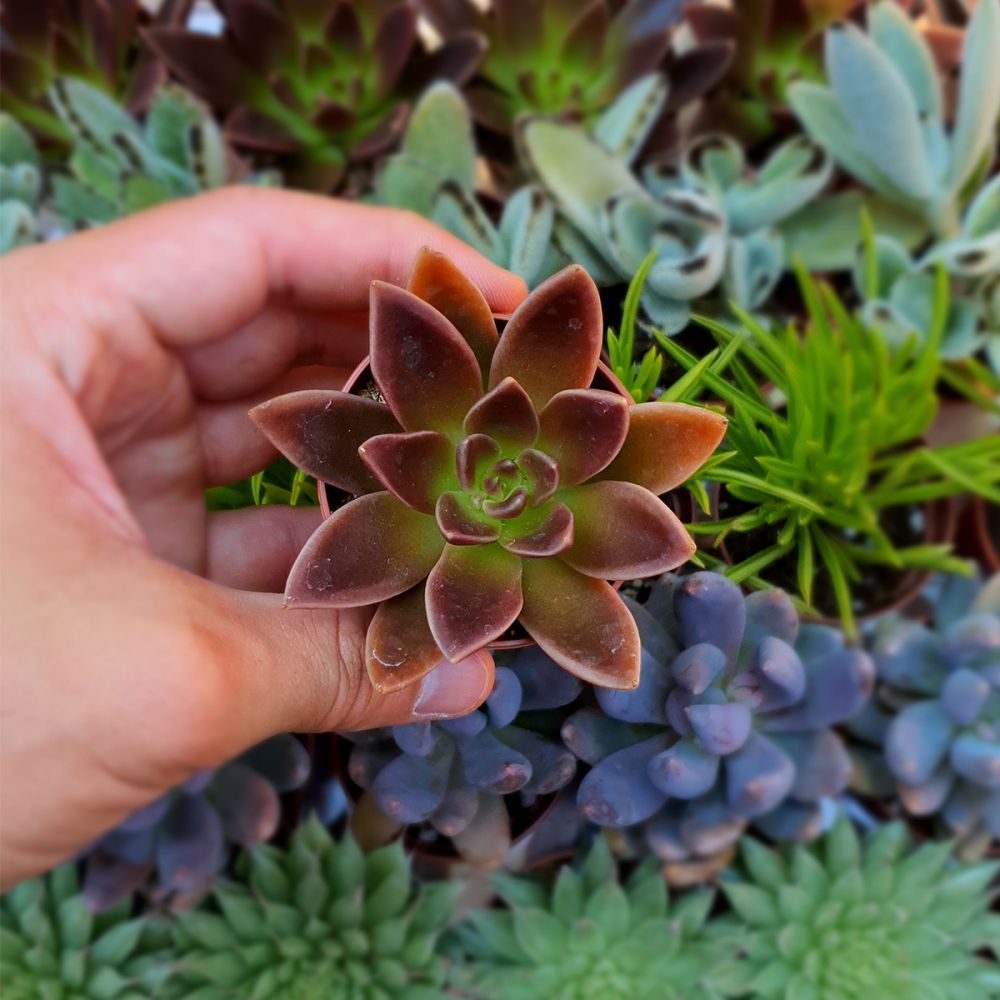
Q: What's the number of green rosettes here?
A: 4